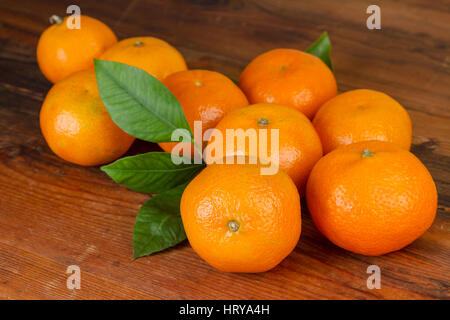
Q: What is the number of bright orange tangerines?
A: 9